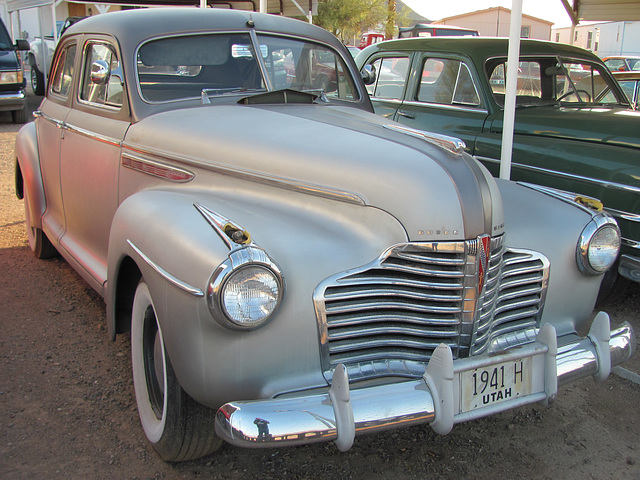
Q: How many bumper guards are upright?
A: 4